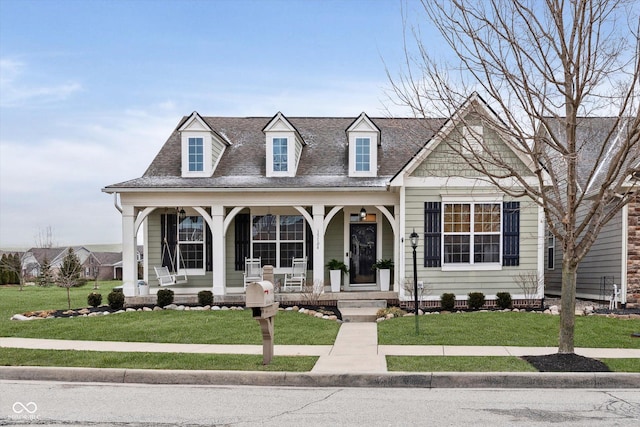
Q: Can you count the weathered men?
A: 0